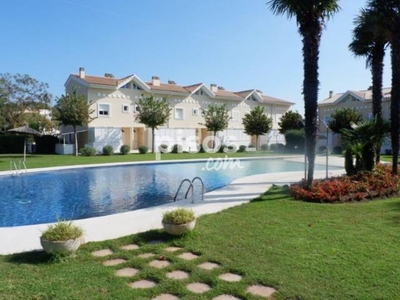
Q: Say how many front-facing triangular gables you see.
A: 4